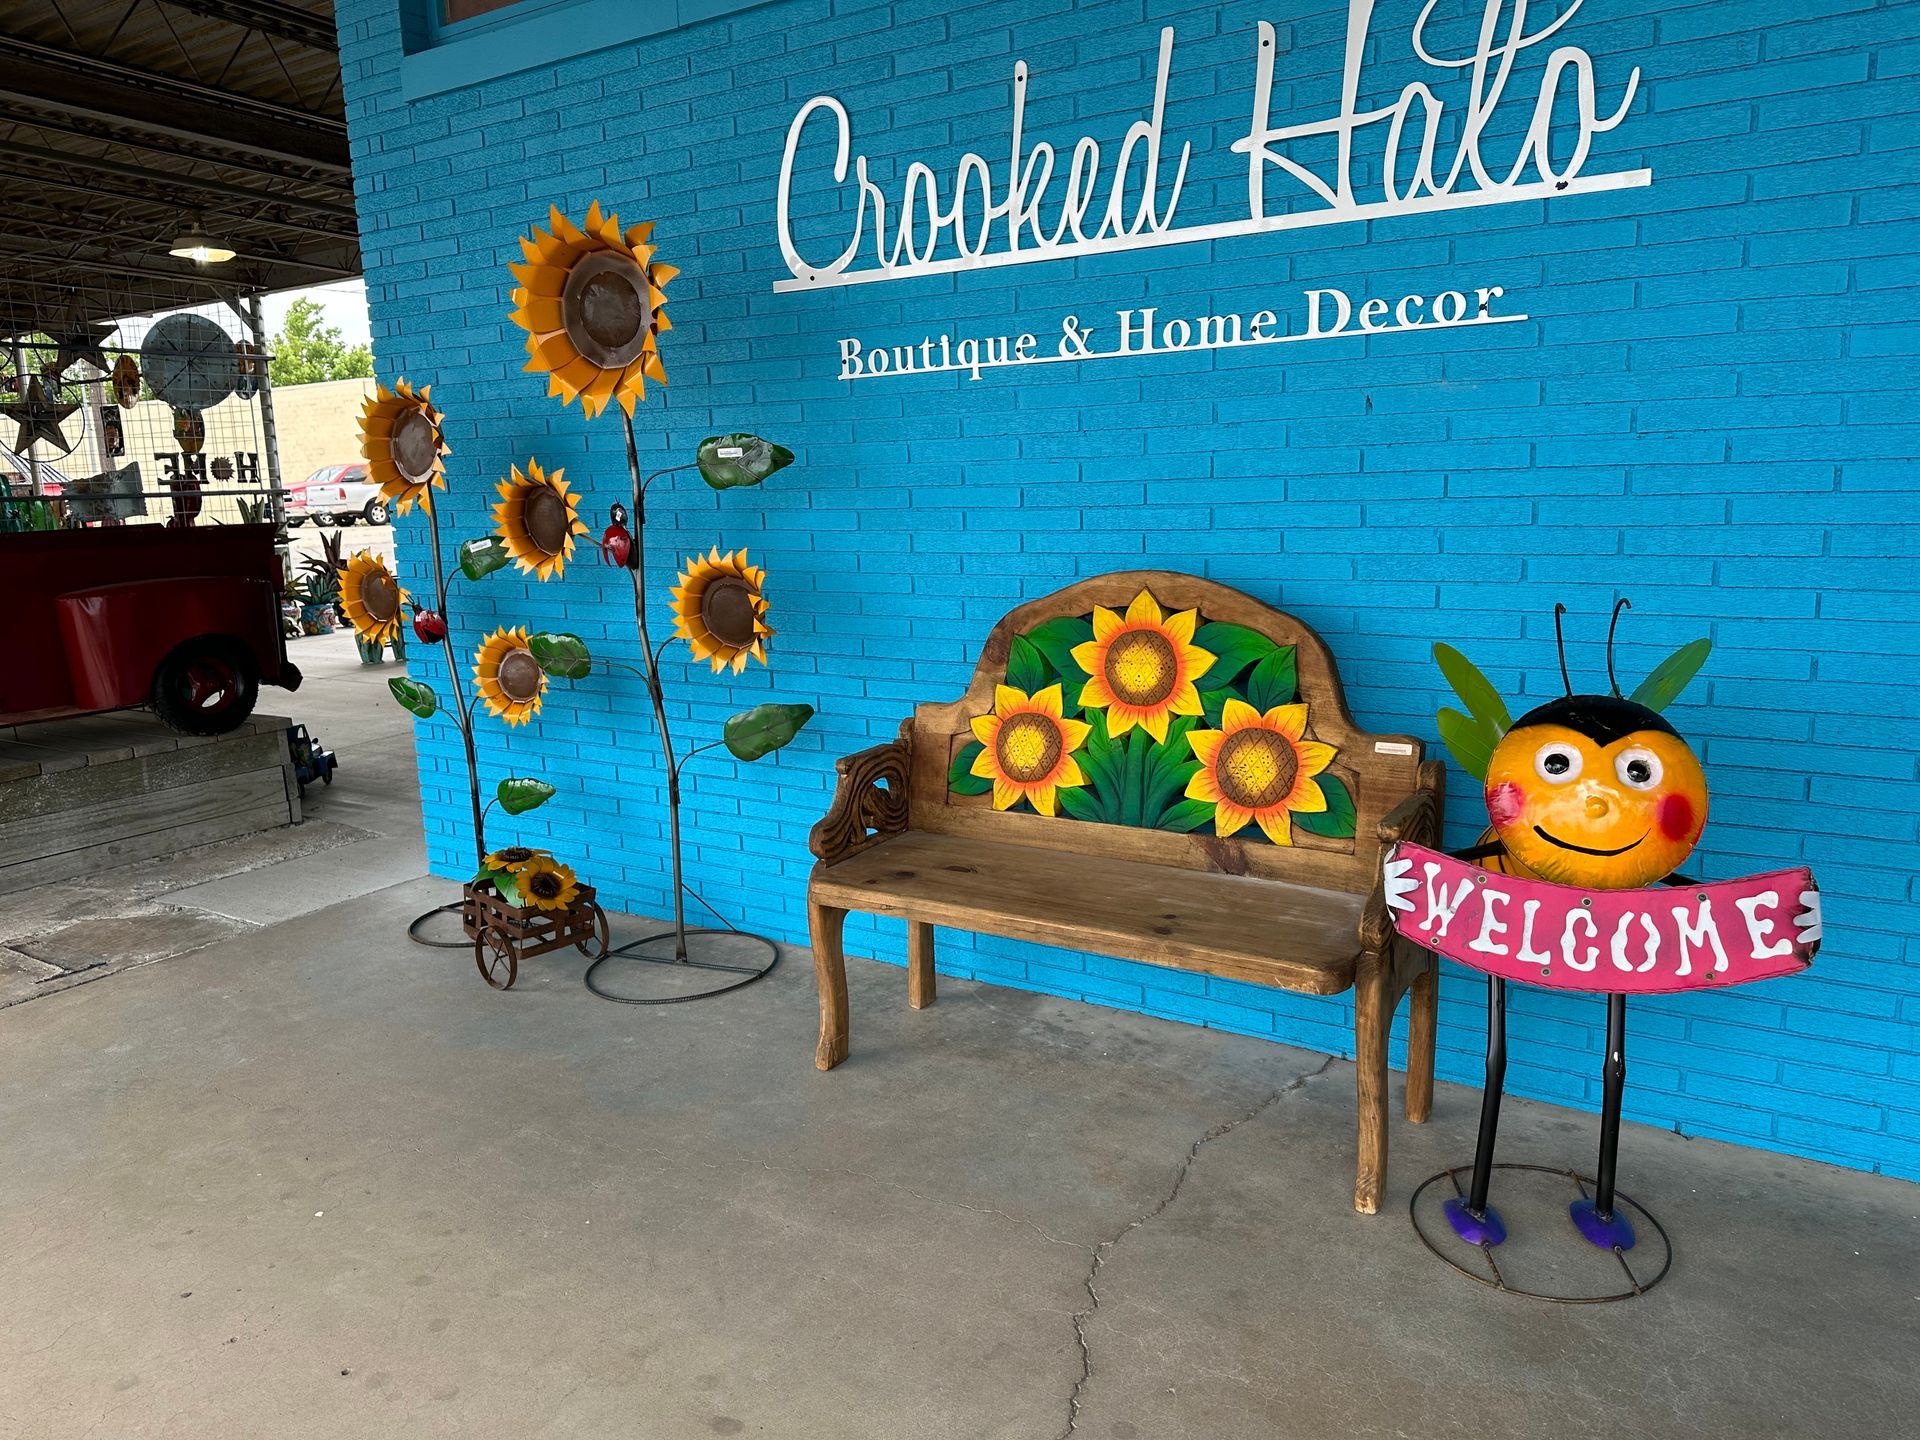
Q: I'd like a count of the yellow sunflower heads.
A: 11